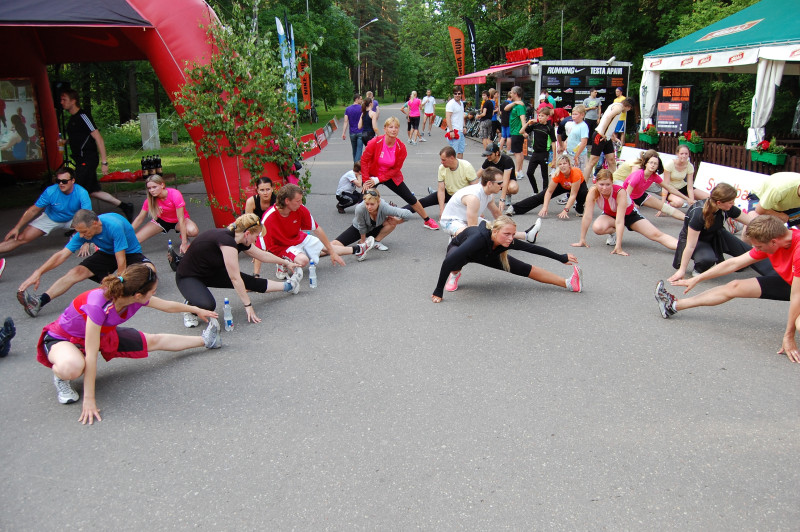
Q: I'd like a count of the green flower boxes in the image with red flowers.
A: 3